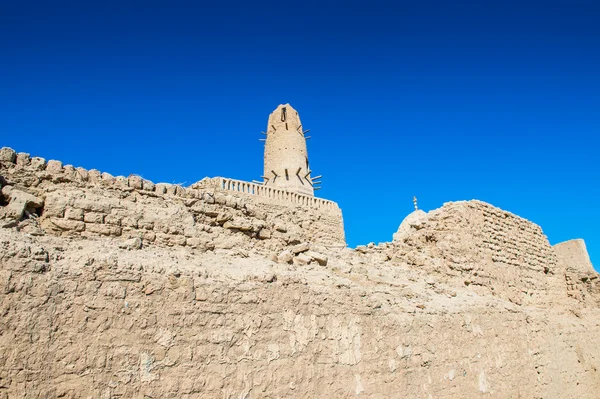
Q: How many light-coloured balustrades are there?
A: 1